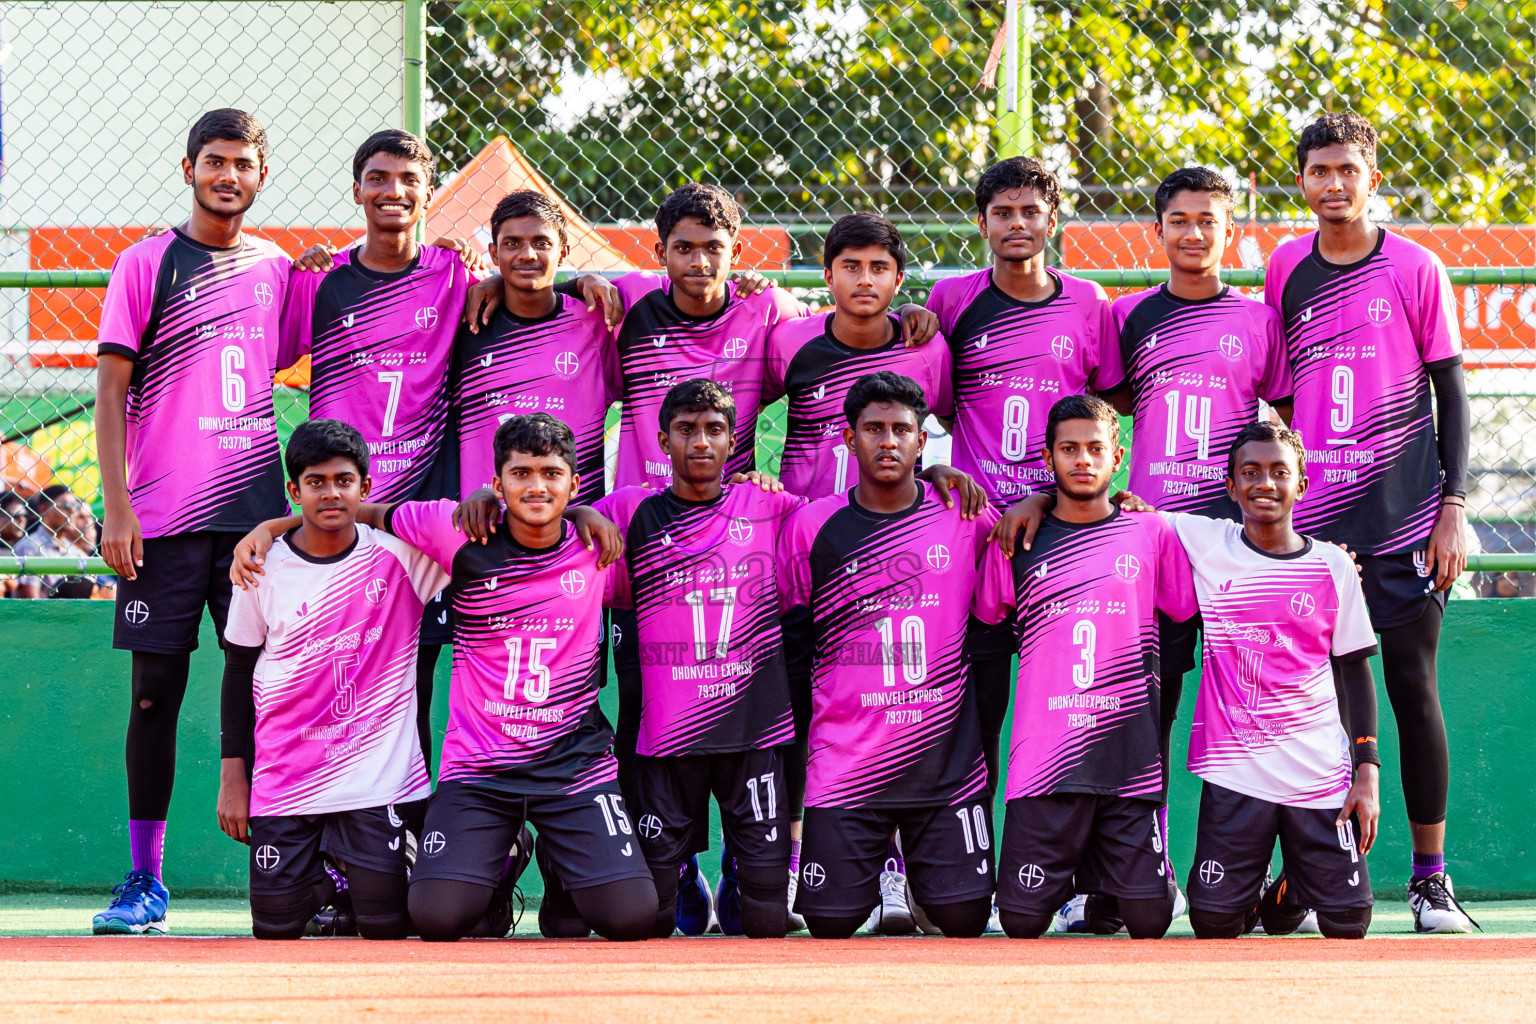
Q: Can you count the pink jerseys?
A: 12